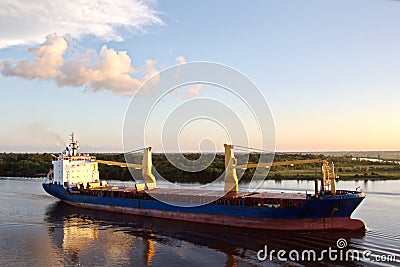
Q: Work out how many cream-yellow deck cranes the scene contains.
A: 2